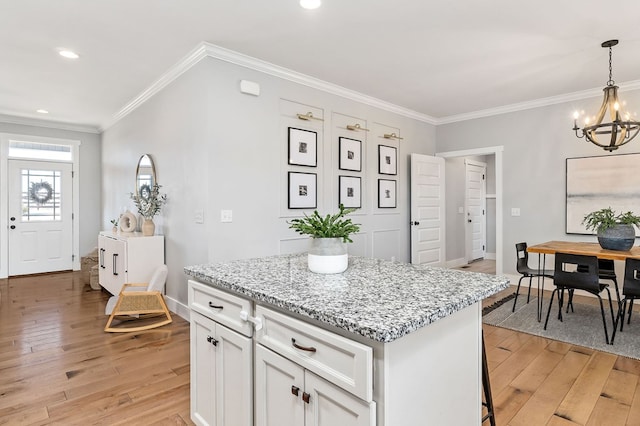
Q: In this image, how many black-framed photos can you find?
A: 6